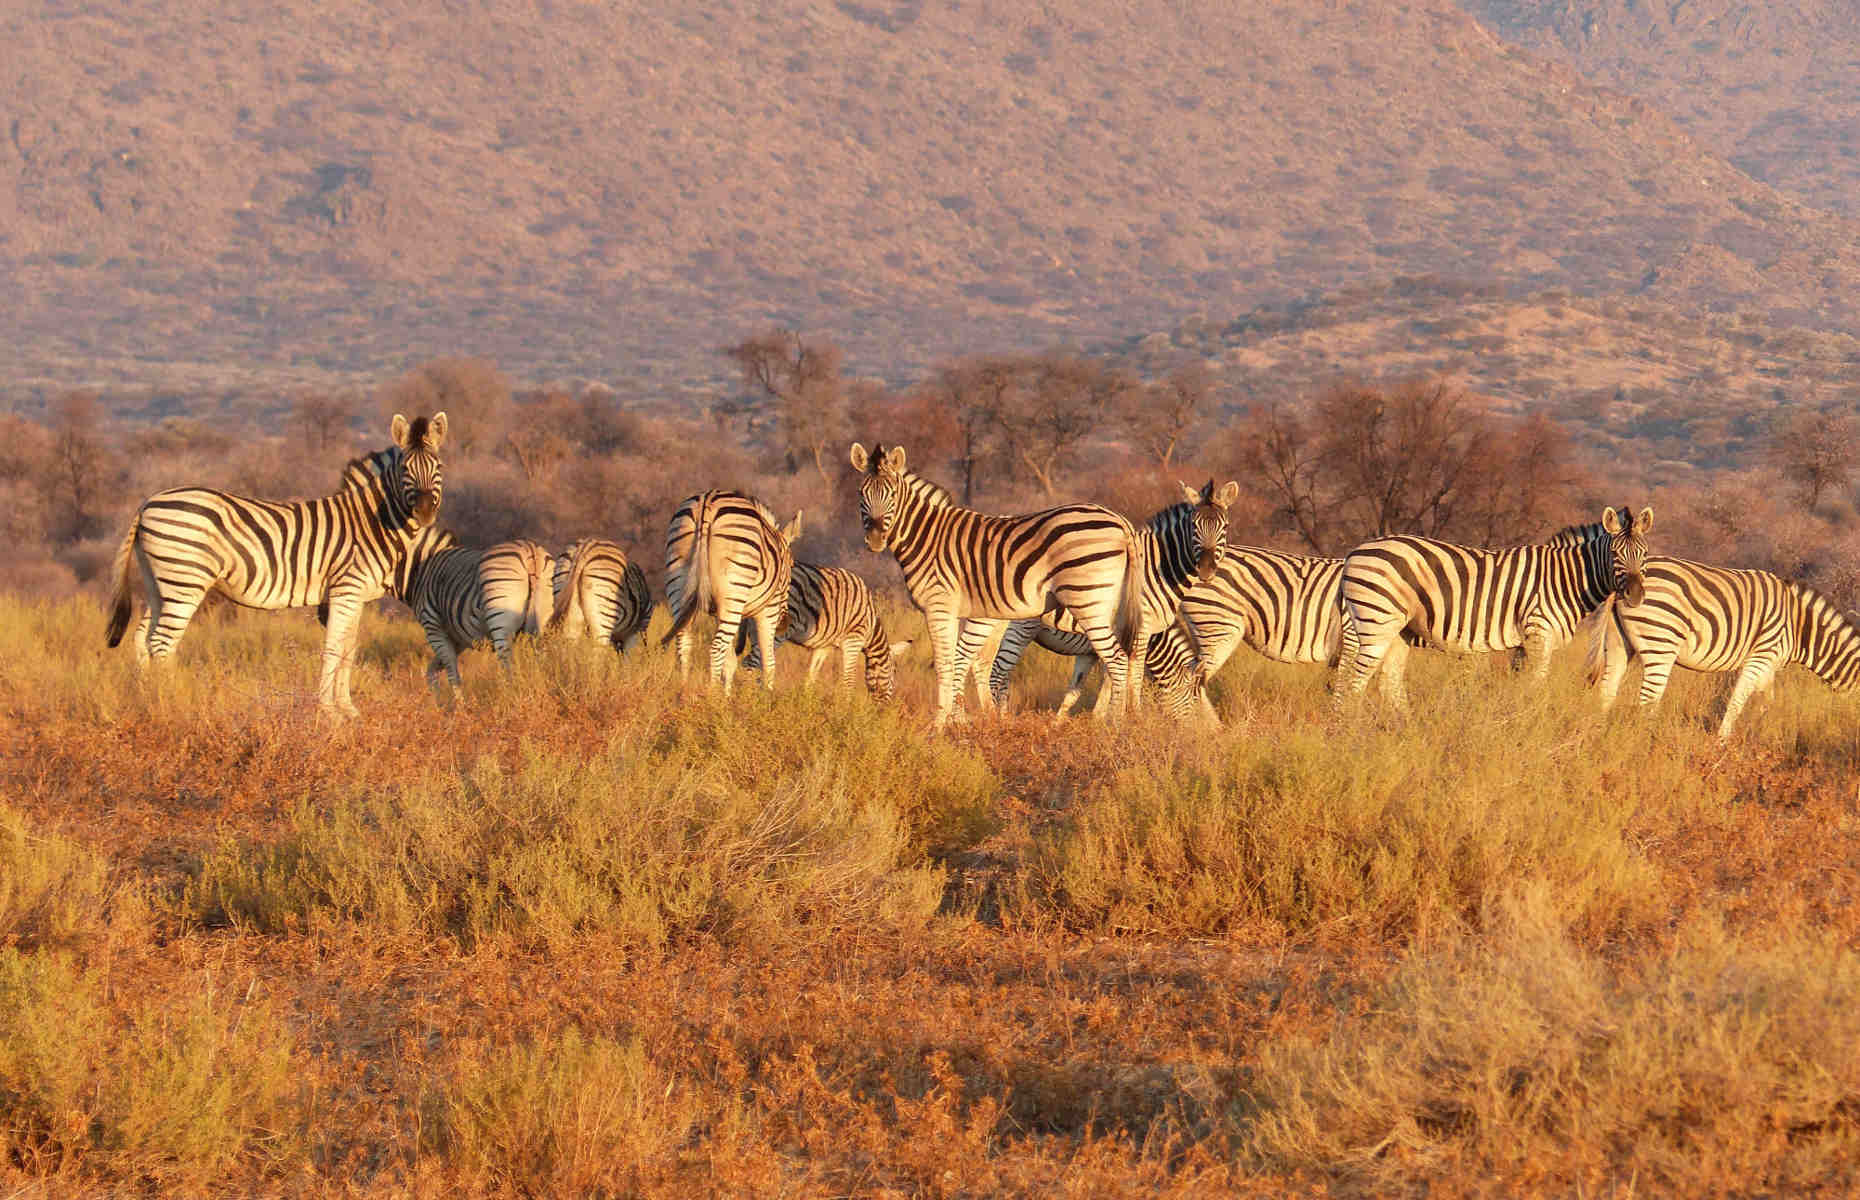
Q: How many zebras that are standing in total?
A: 11